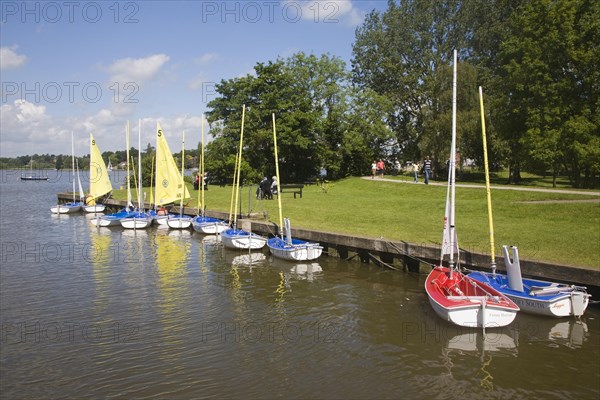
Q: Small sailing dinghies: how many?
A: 11